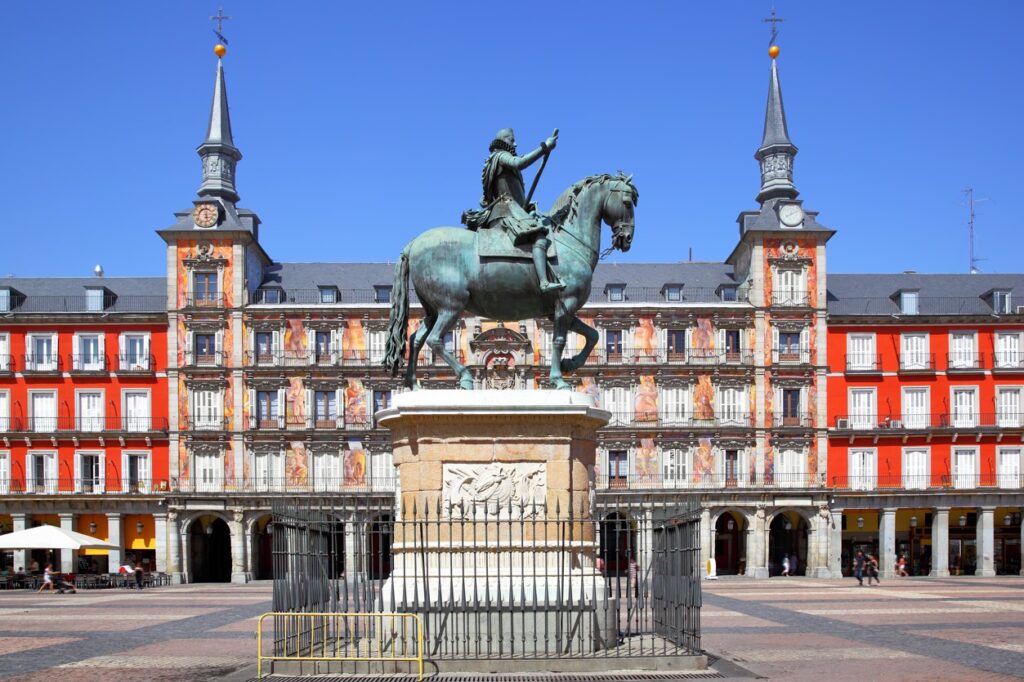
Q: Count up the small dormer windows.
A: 10